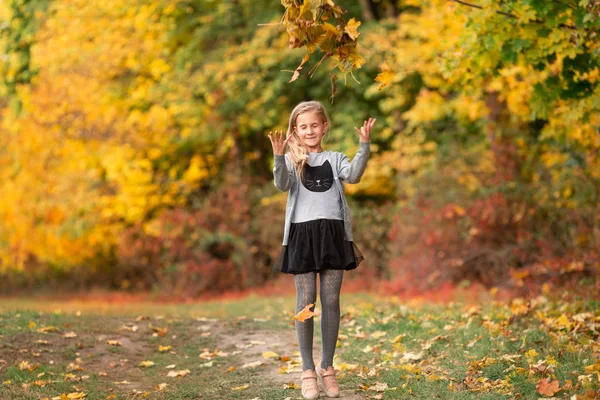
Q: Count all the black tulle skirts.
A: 1